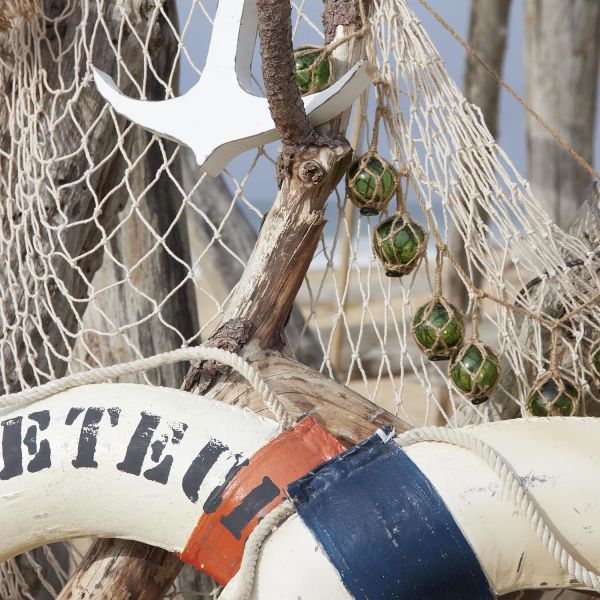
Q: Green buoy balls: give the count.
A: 7